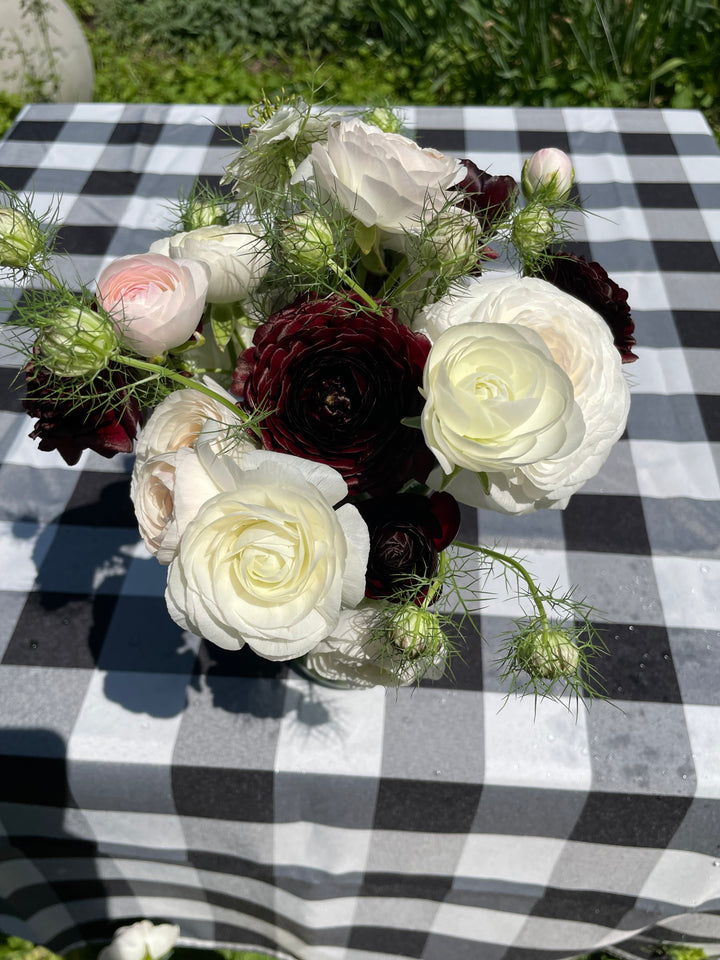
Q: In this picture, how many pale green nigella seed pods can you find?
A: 9